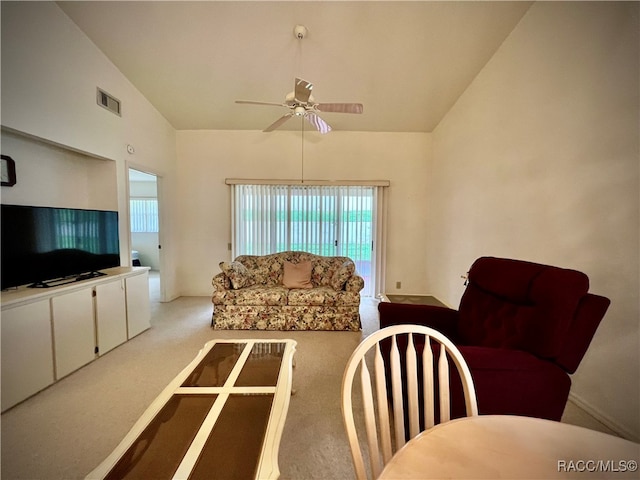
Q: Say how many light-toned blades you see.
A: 5